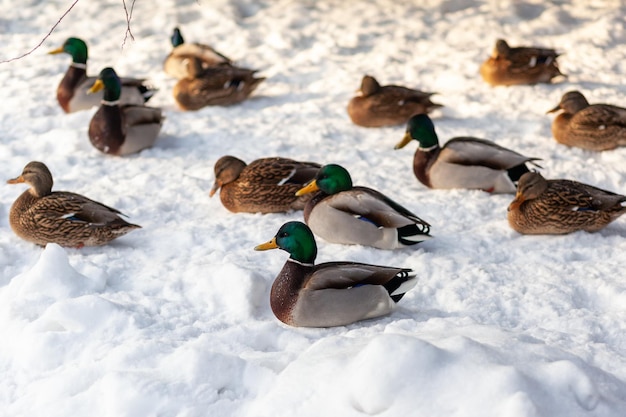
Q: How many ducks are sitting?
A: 13